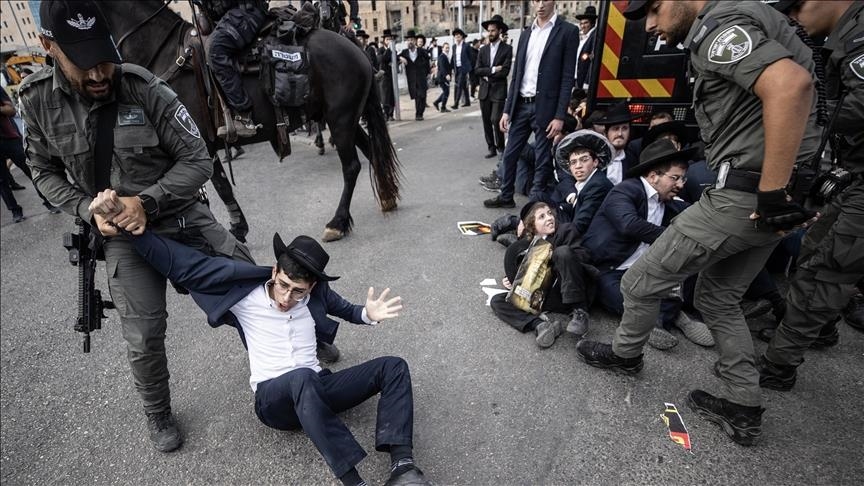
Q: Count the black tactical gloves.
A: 1